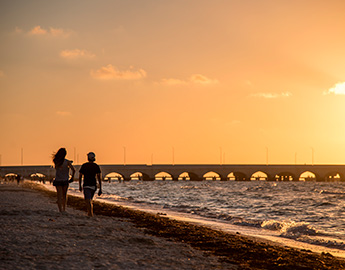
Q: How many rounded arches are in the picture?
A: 12